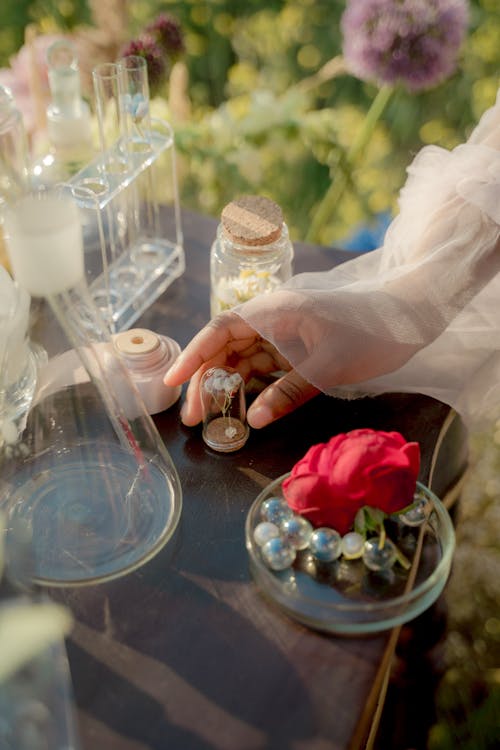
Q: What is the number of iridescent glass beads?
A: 6